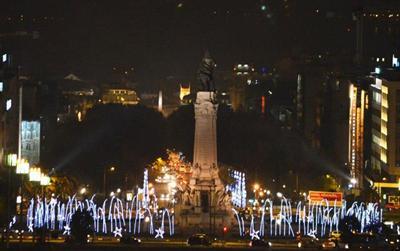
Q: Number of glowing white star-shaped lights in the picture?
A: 6